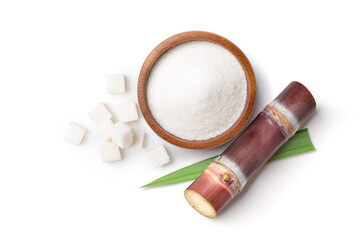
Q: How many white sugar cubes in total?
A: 9